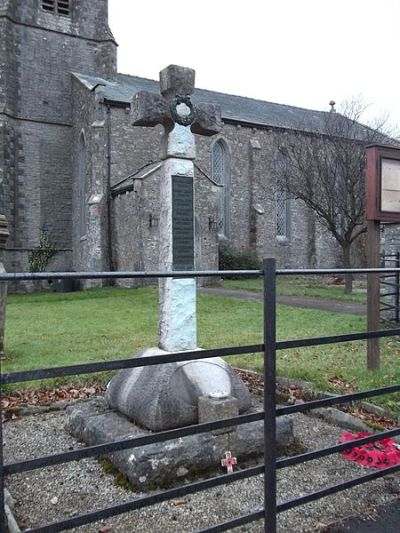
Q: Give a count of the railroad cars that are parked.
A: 0